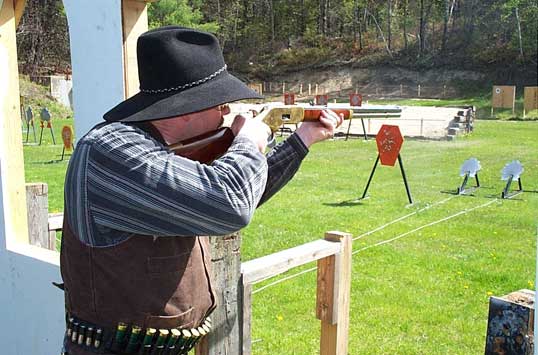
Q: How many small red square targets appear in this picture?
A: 3